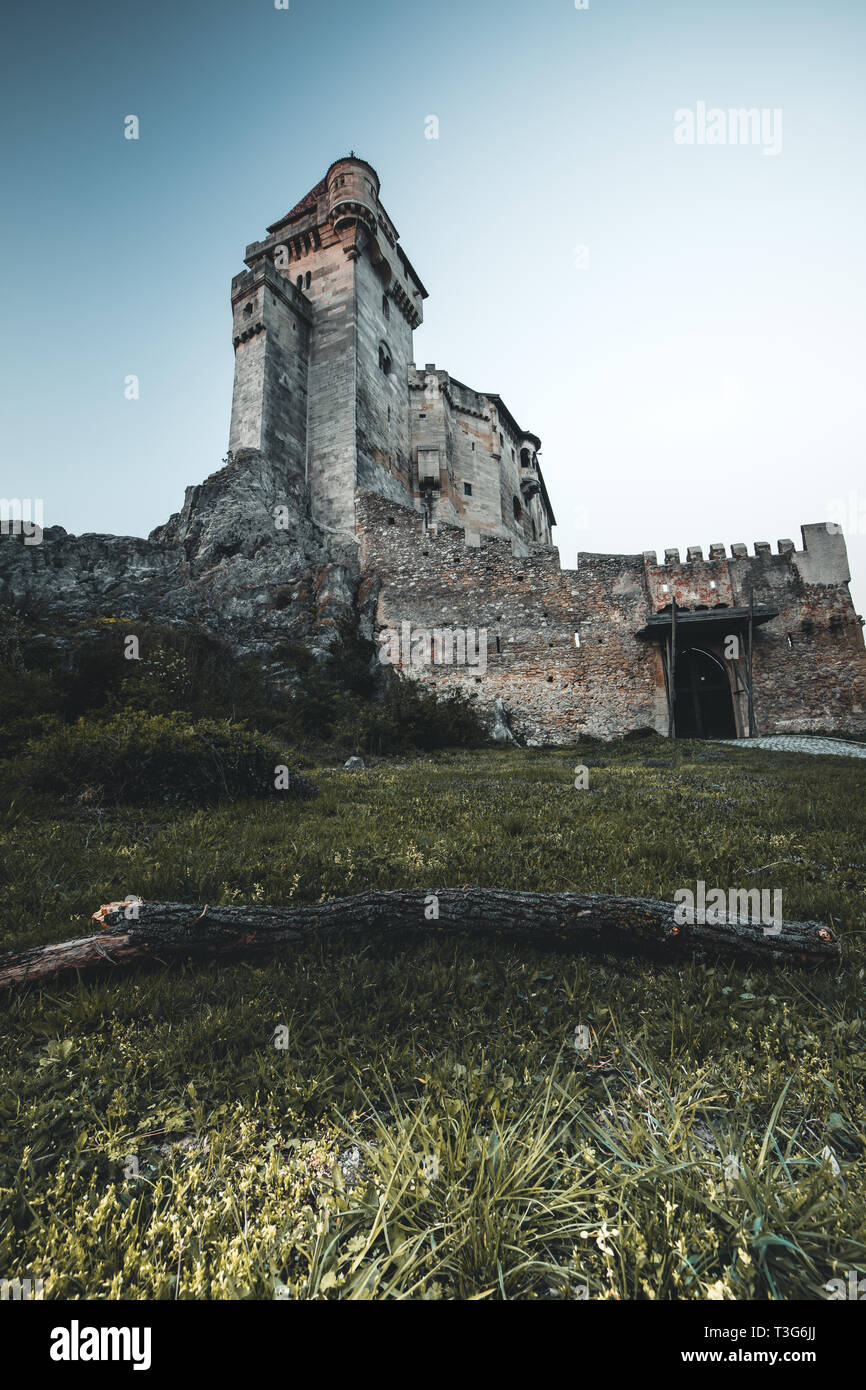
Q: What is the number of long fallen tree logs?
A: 1